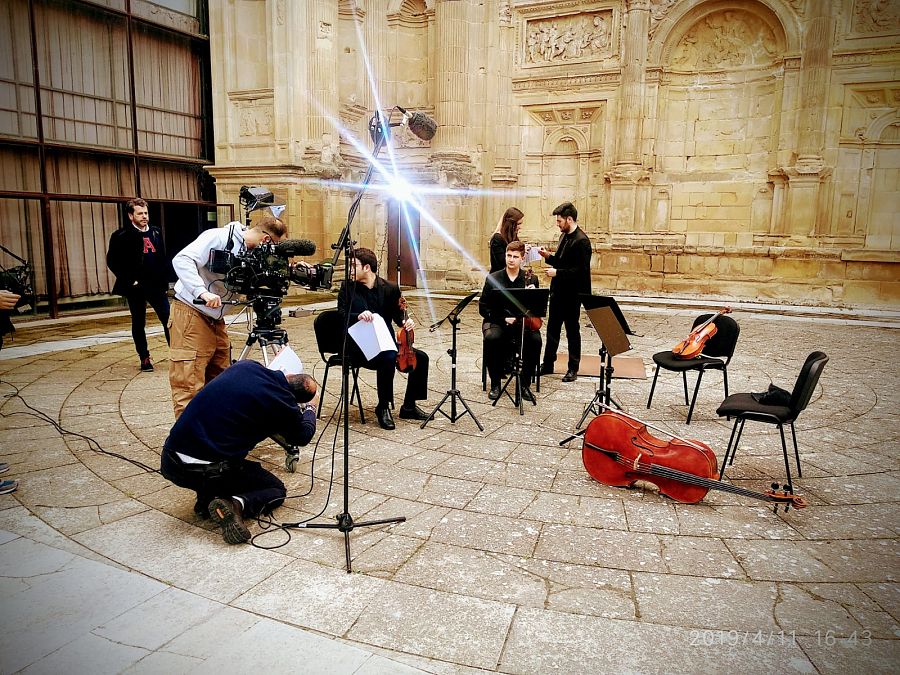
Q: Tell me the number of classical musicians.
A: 4